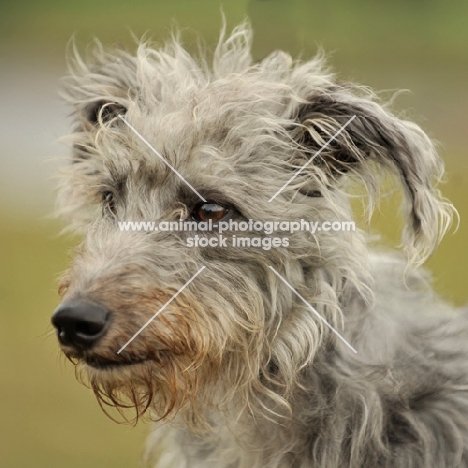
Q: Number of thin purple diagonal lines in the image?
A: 0